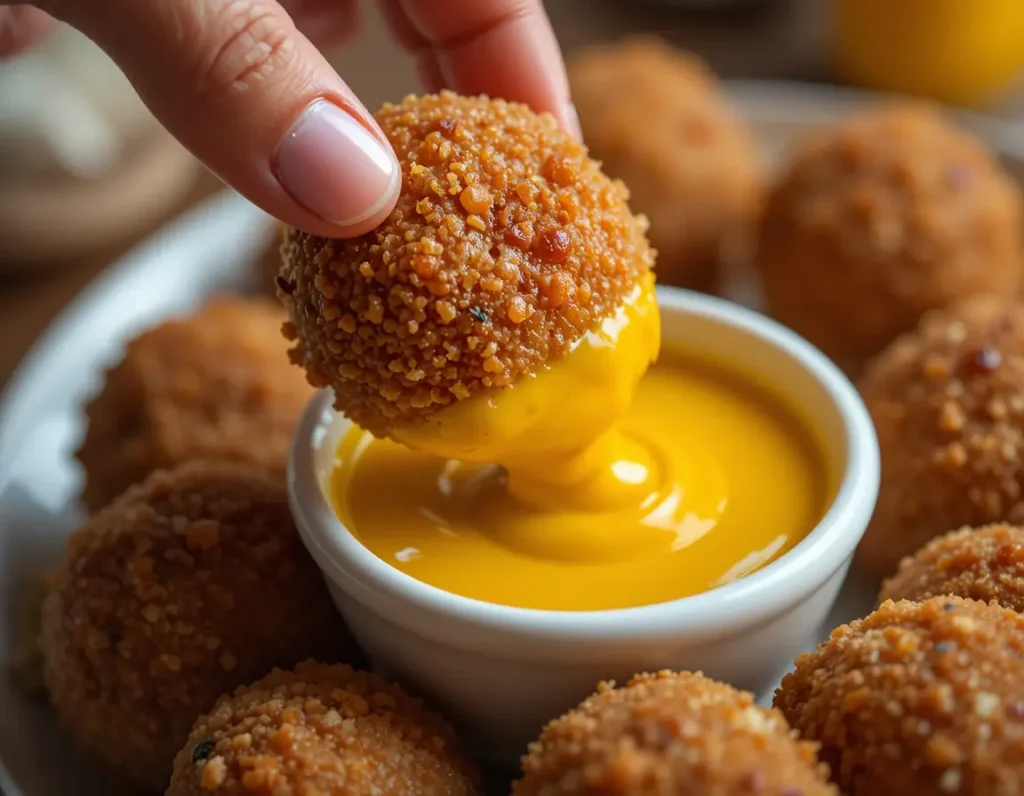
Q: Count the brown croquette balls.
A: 10